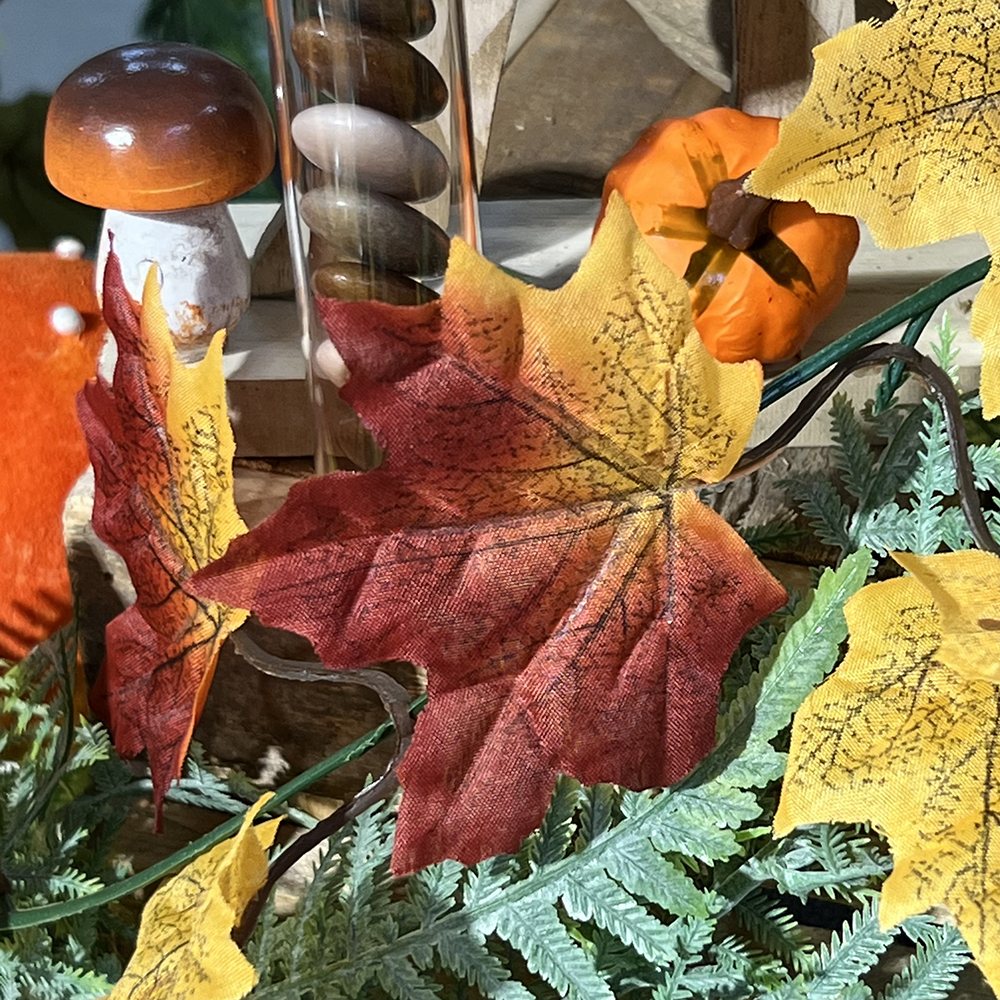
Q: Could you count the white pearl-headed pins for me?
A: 2